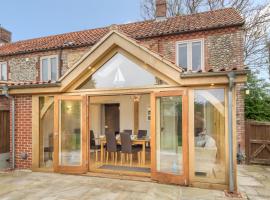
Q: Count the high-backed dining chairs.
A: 5